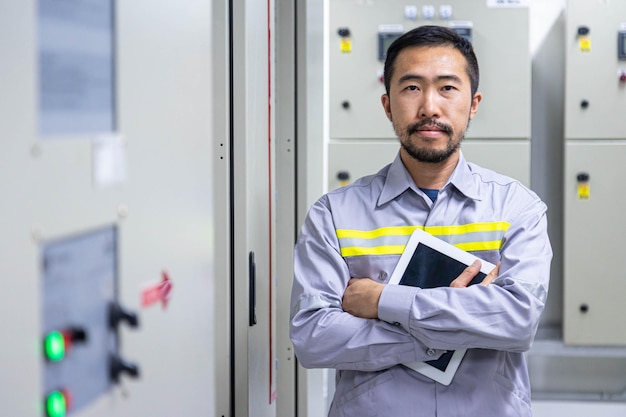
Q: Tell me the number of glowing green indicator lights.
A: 2